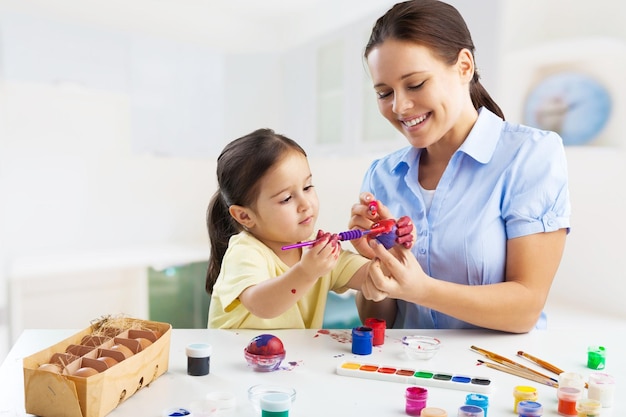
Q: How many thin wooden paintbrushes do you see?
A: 4